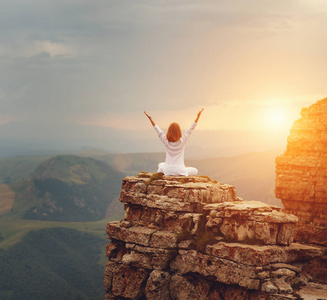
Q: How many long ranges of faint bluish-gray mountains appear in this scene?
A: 1